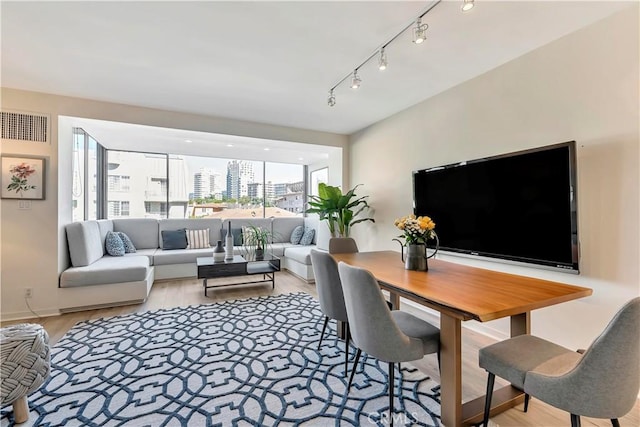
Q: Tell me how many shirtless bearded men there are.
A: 0